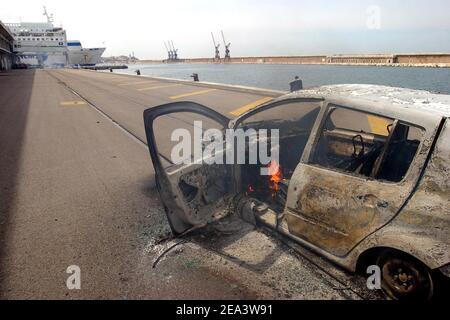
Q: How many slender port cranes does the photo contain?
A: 5